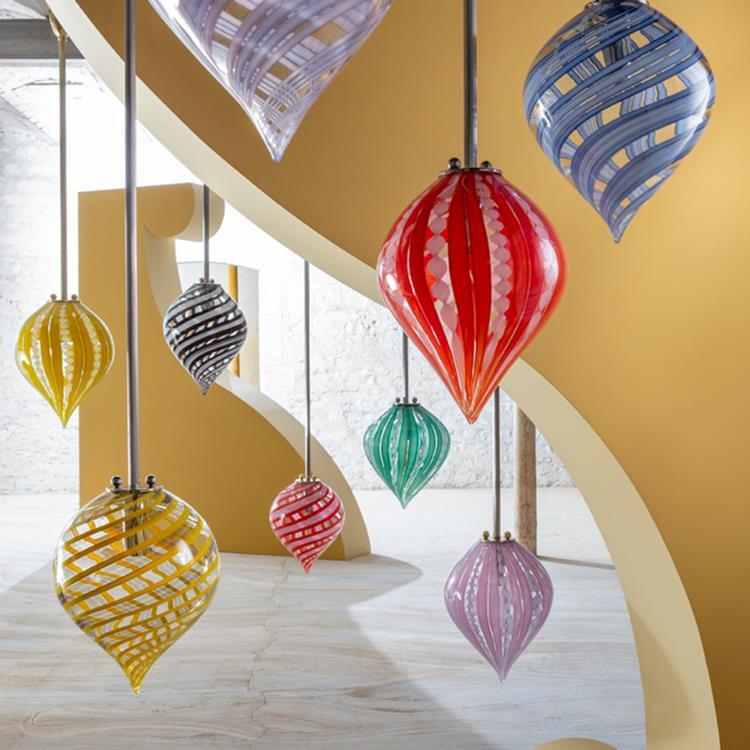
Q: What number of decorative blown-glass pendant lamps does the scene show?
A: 9